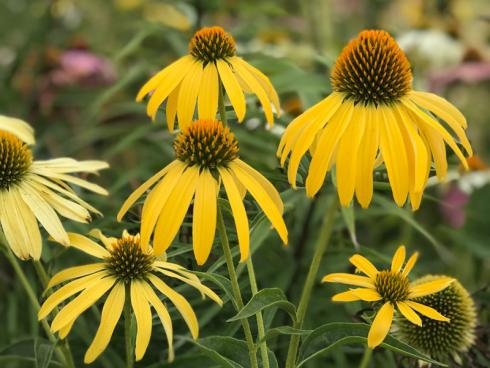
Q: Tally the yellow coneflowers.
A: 6